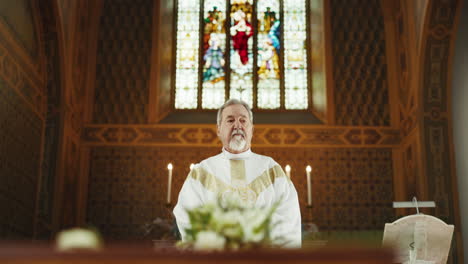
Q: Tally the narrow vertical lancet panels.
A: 5